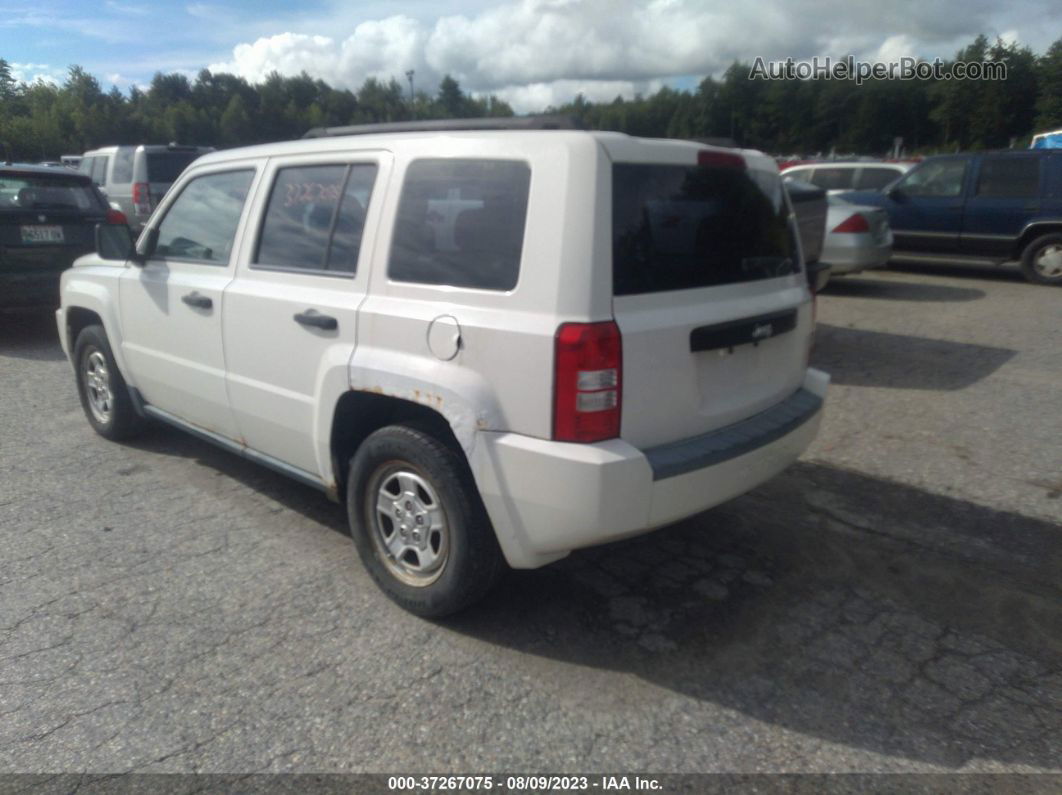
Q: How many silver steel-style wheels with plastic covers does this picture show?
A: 2